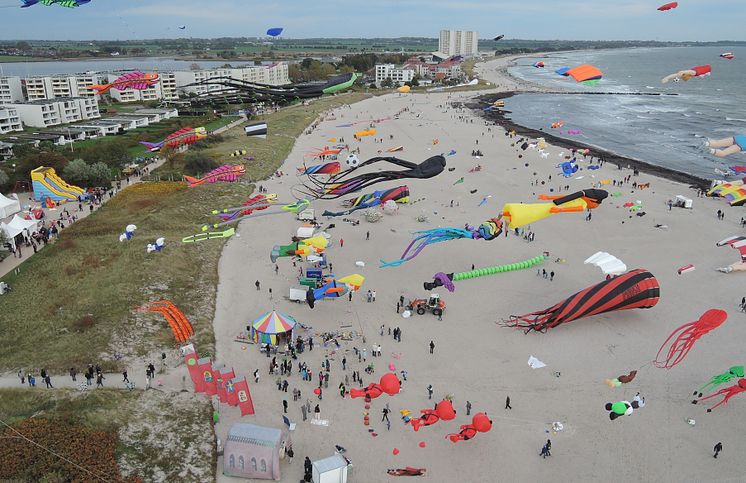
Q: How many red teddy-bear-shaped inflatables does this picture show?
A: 3